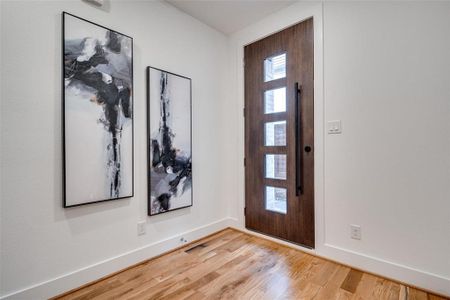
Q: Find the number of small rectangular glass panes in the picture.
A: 5